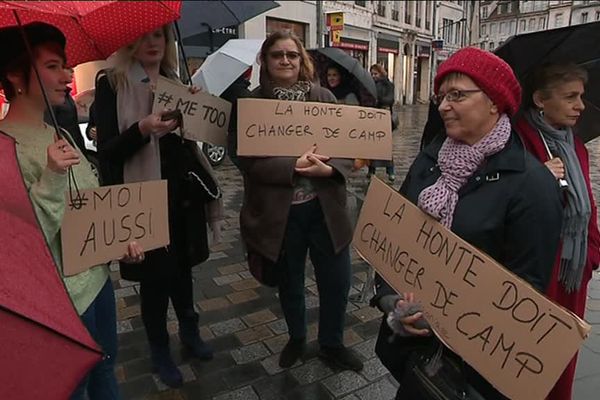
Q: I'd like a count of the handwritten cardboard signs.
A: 4